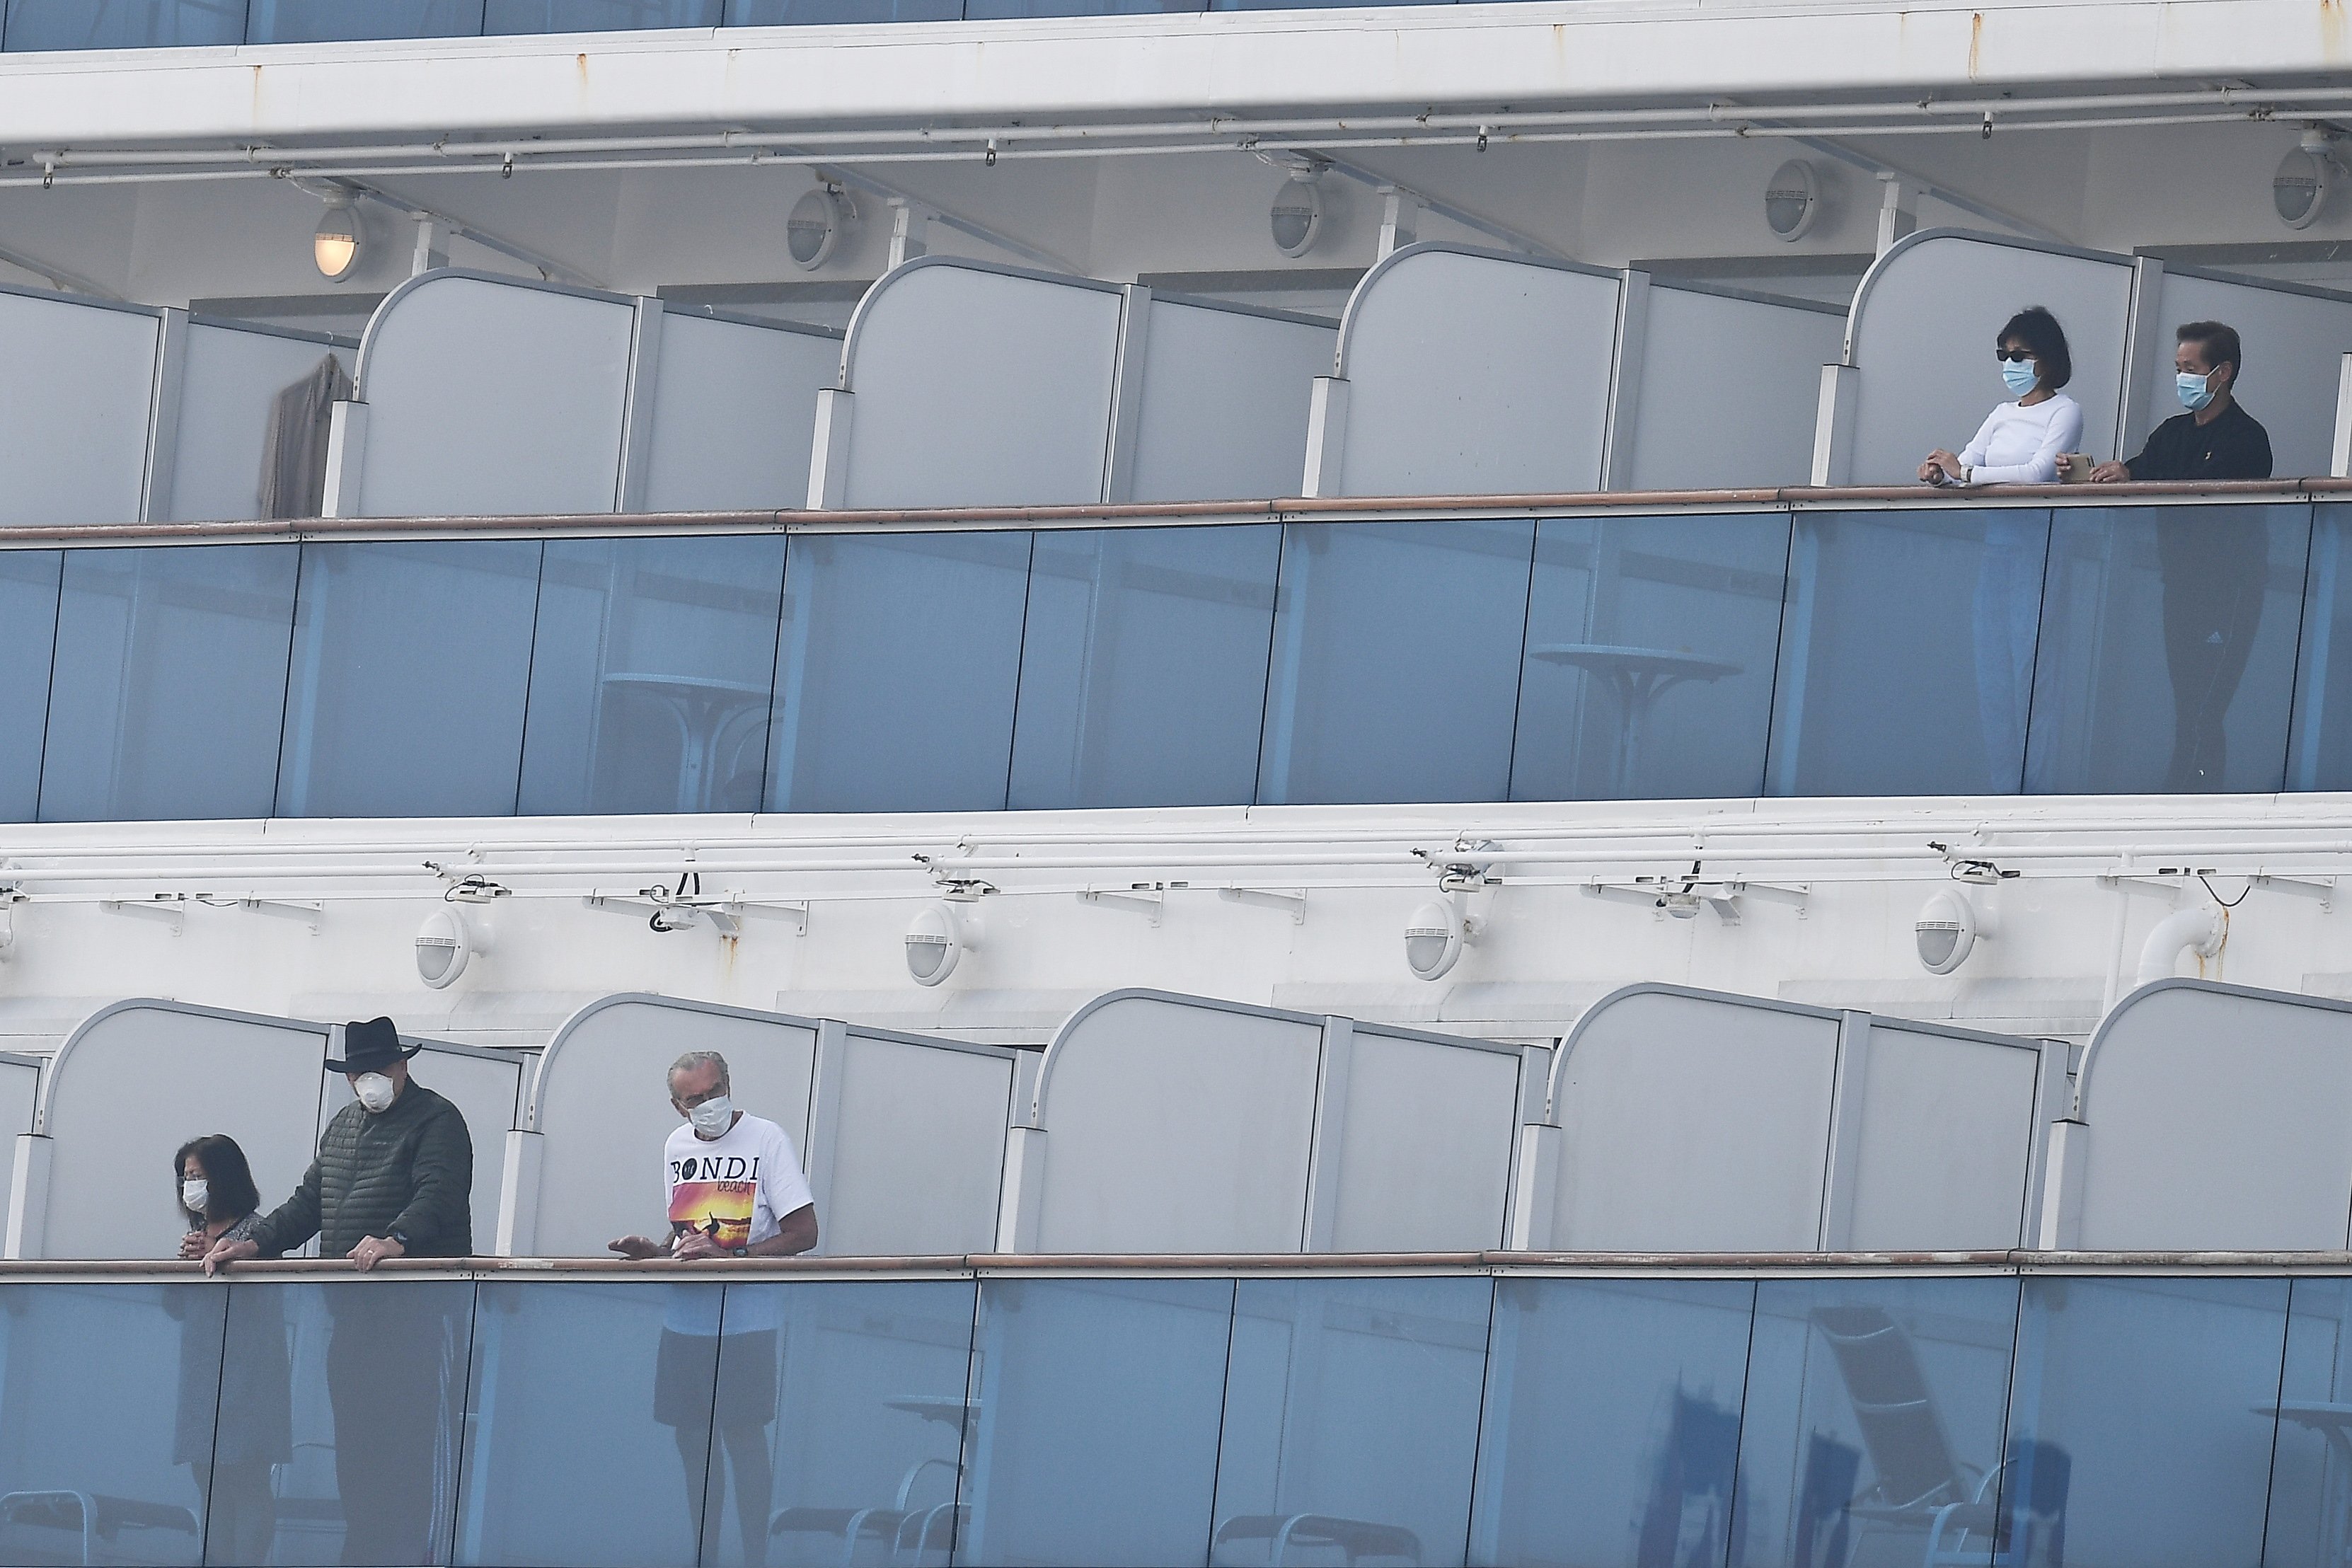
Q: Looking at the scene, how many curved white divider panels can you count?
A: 9